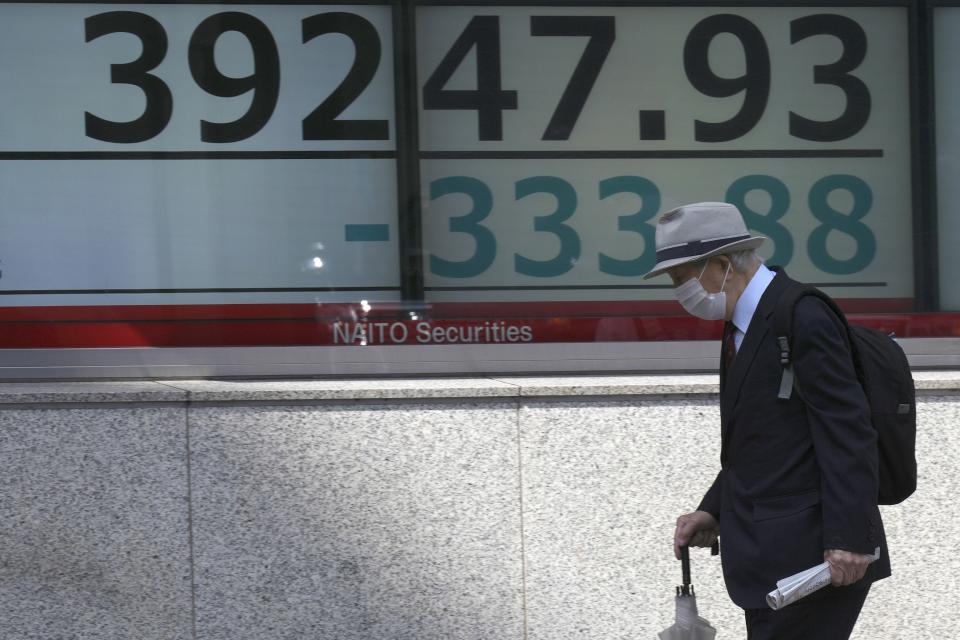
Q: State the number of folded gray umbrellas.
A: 1